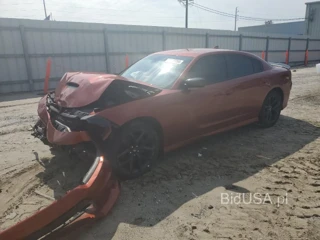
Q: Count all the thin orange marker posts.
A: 5